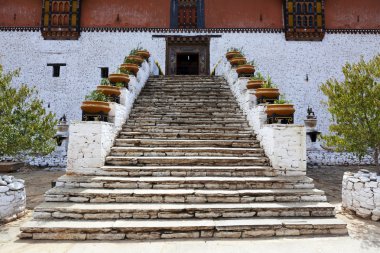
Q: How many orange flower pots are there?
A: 12